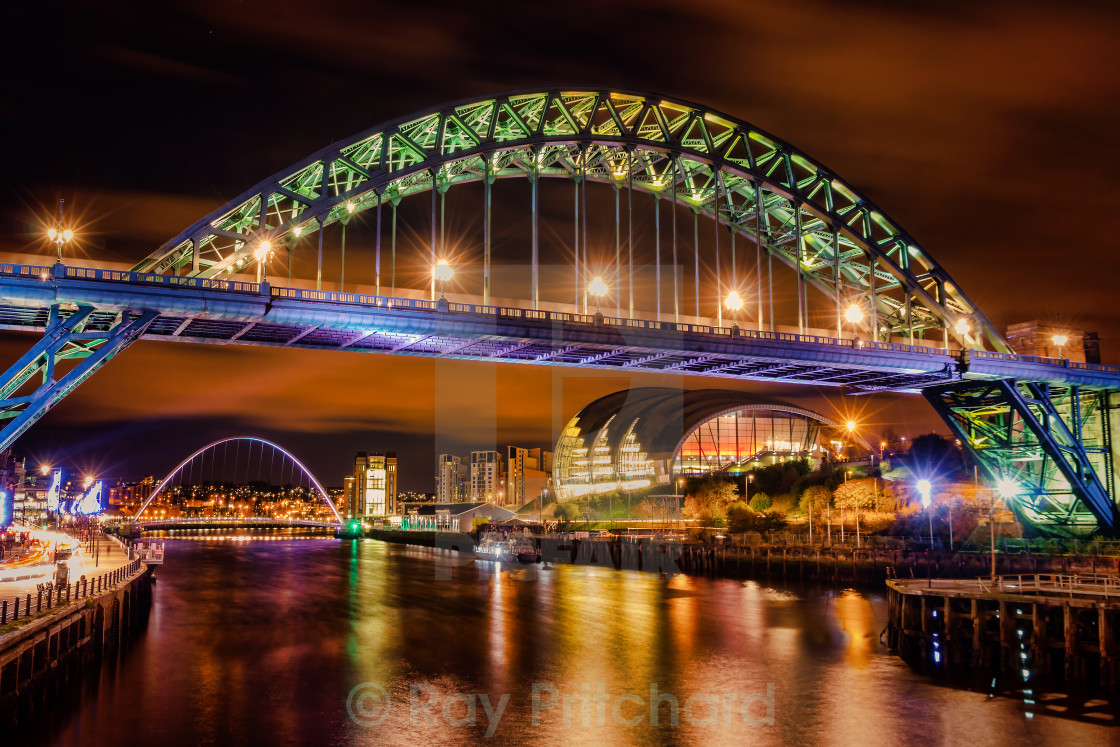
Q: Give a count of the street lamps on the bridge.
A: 8